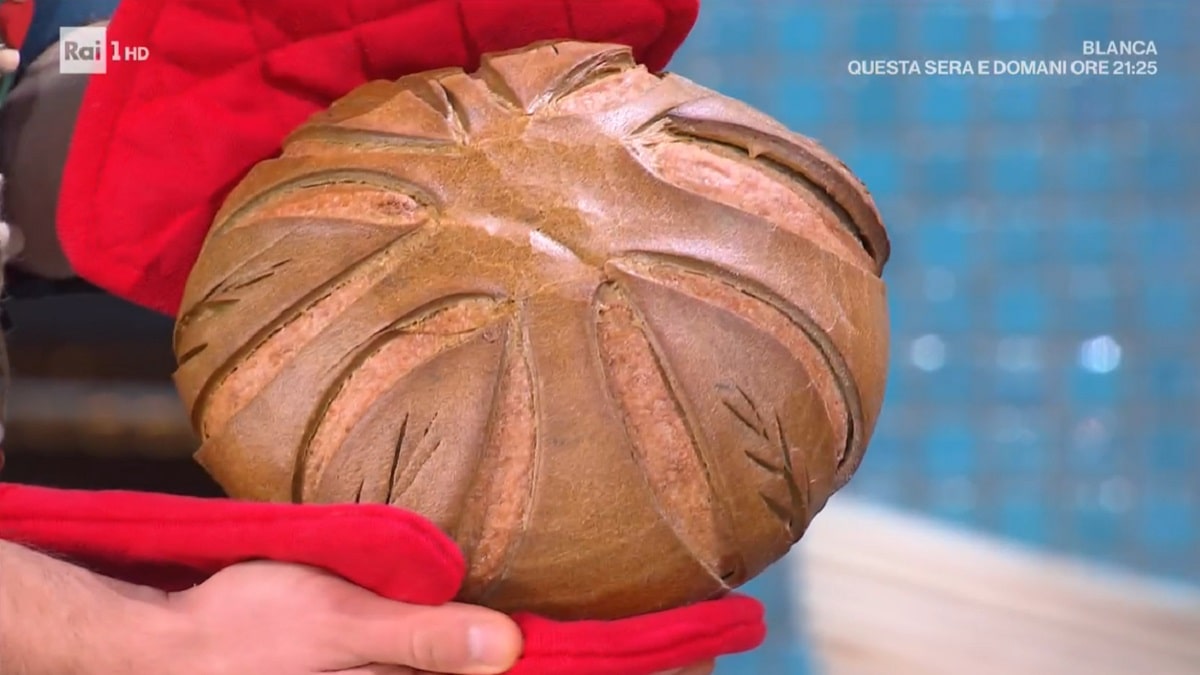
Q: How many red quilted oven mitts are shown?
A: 2